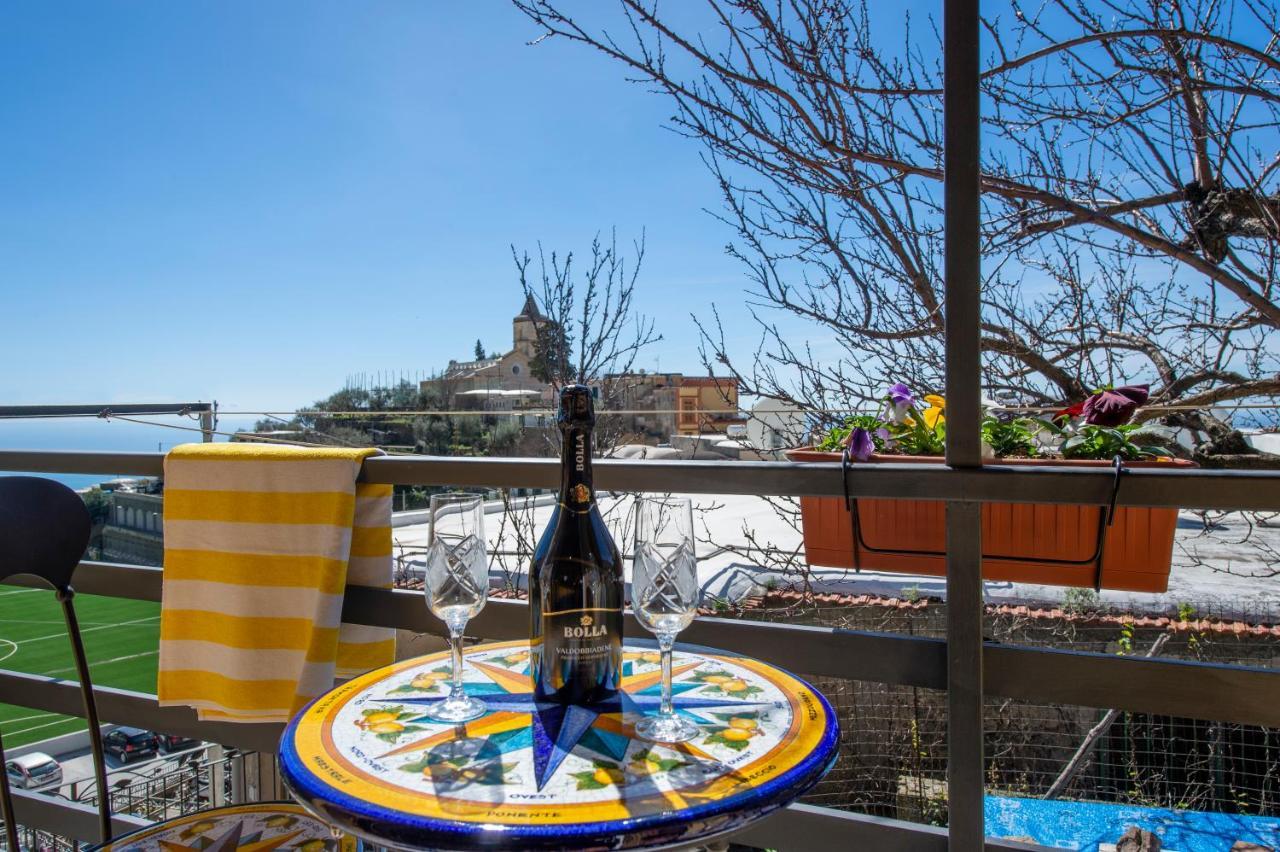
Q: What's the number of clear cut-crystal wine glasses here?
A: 2